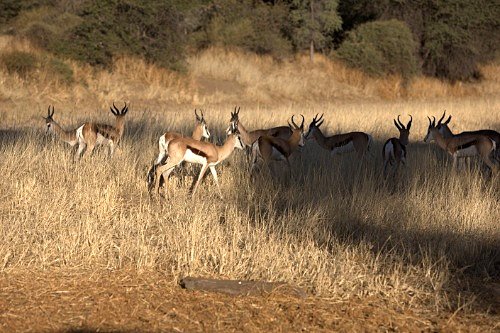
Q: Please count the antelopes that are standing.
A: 10